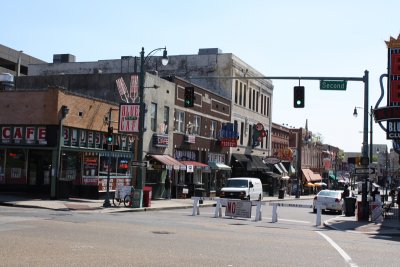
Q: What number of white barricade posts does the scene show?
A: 5